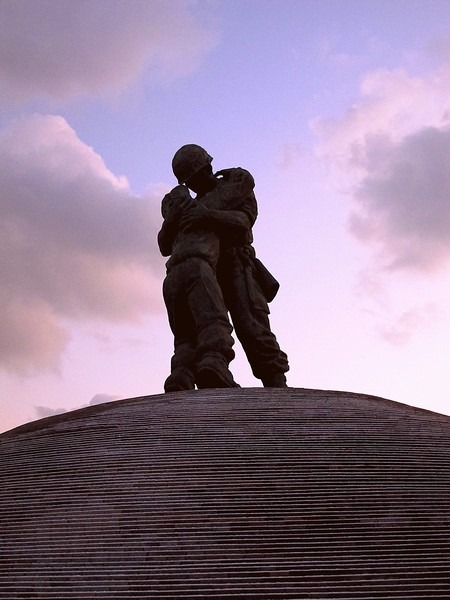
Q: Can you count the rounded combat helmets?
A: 1